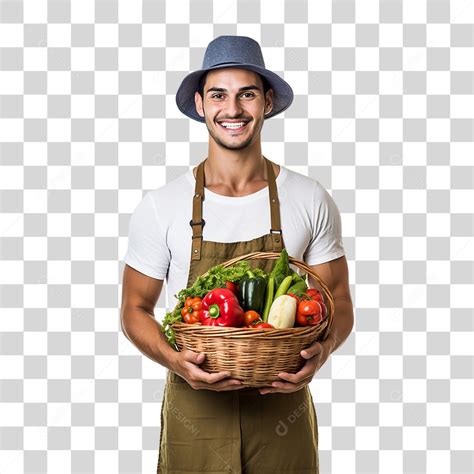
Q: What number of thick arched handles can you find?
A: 1